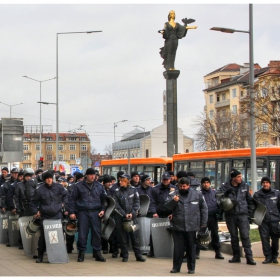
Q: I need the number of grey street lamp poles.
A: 6